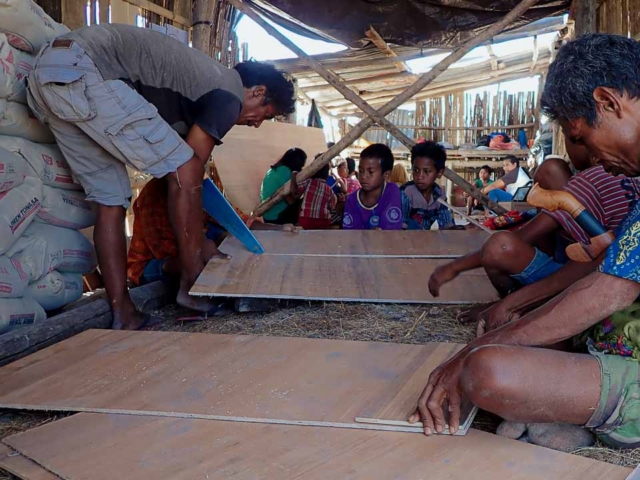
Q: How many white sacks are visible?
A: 11